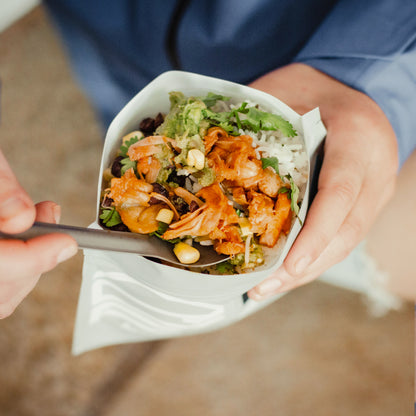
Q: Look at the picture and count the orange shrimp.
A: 0